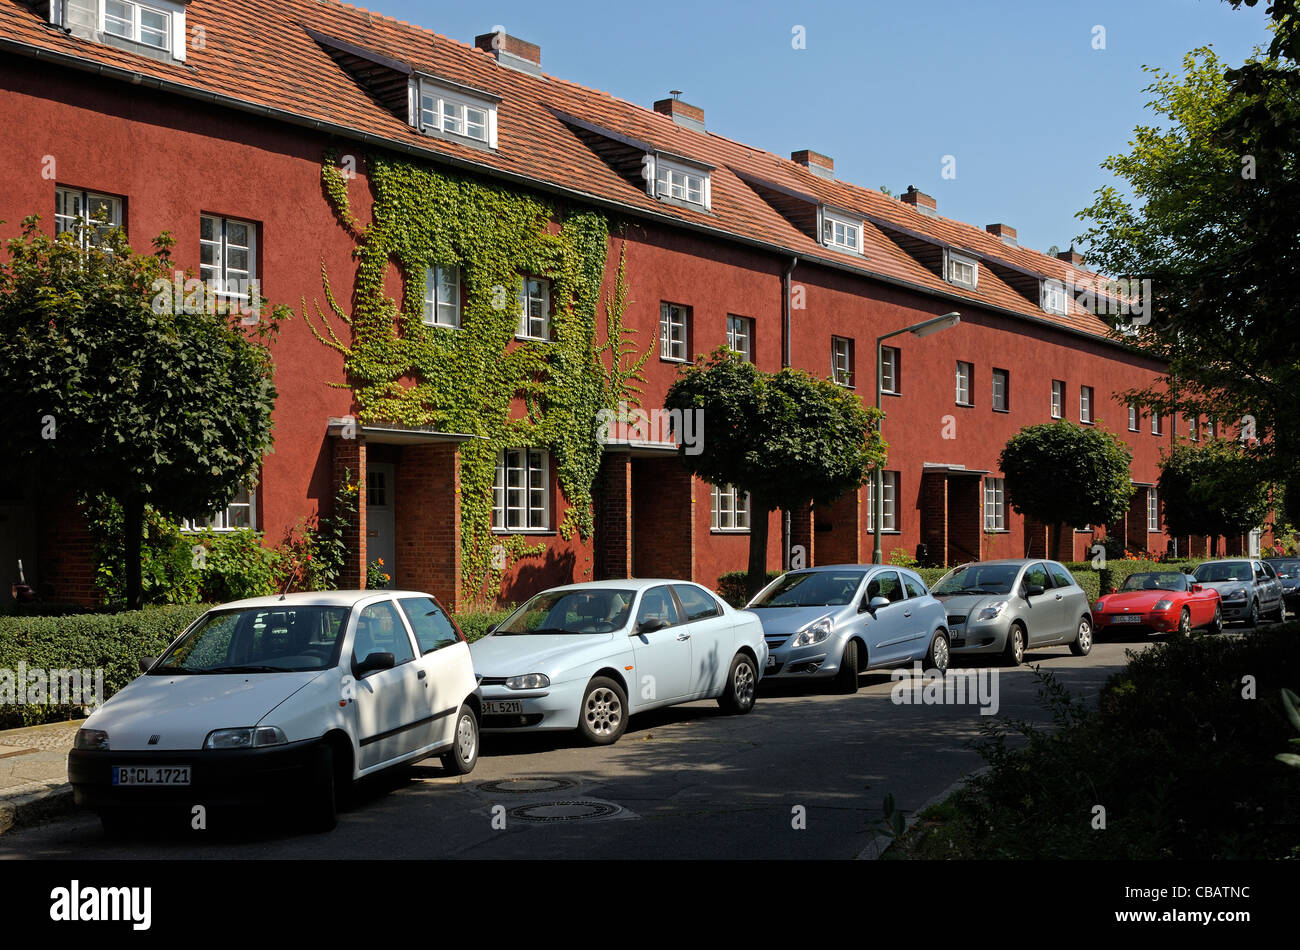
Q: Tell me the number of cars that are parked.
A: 7